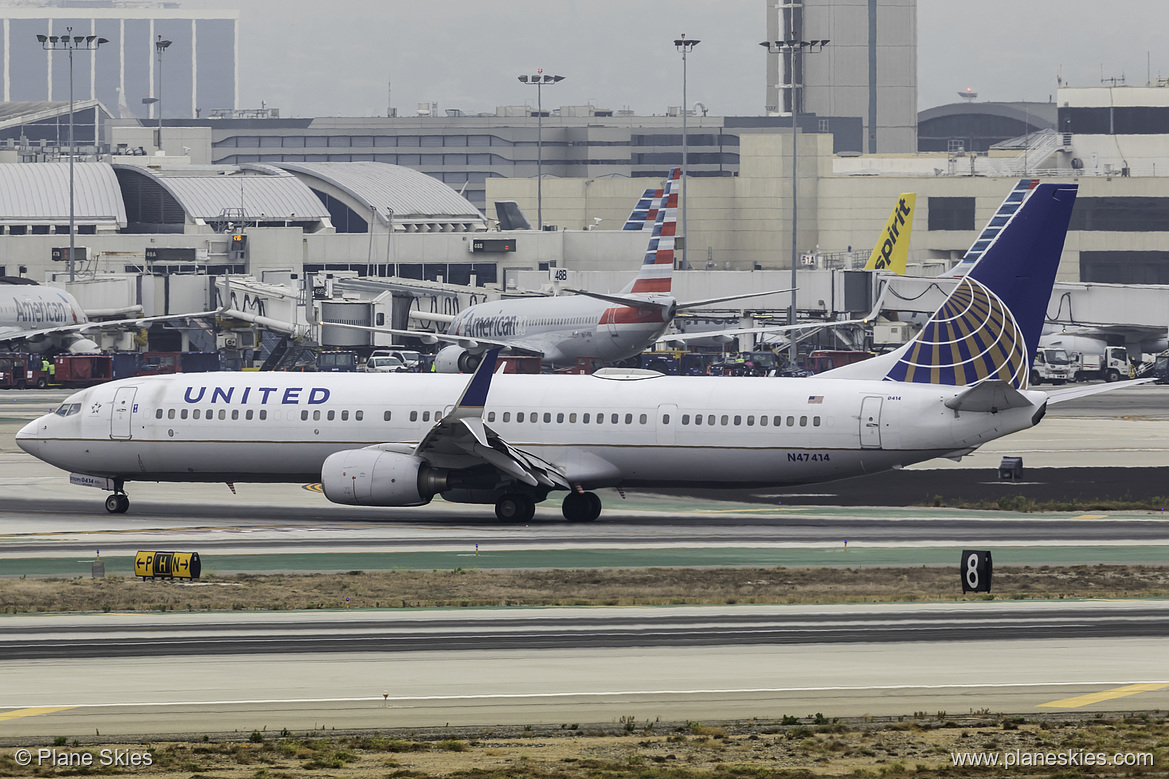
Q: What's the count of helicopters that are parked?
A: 0